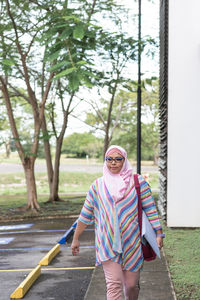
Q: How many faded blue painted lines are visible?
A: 2